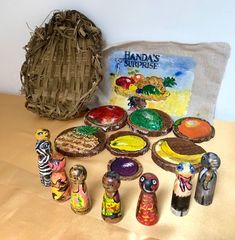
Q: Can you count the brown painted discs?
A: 7